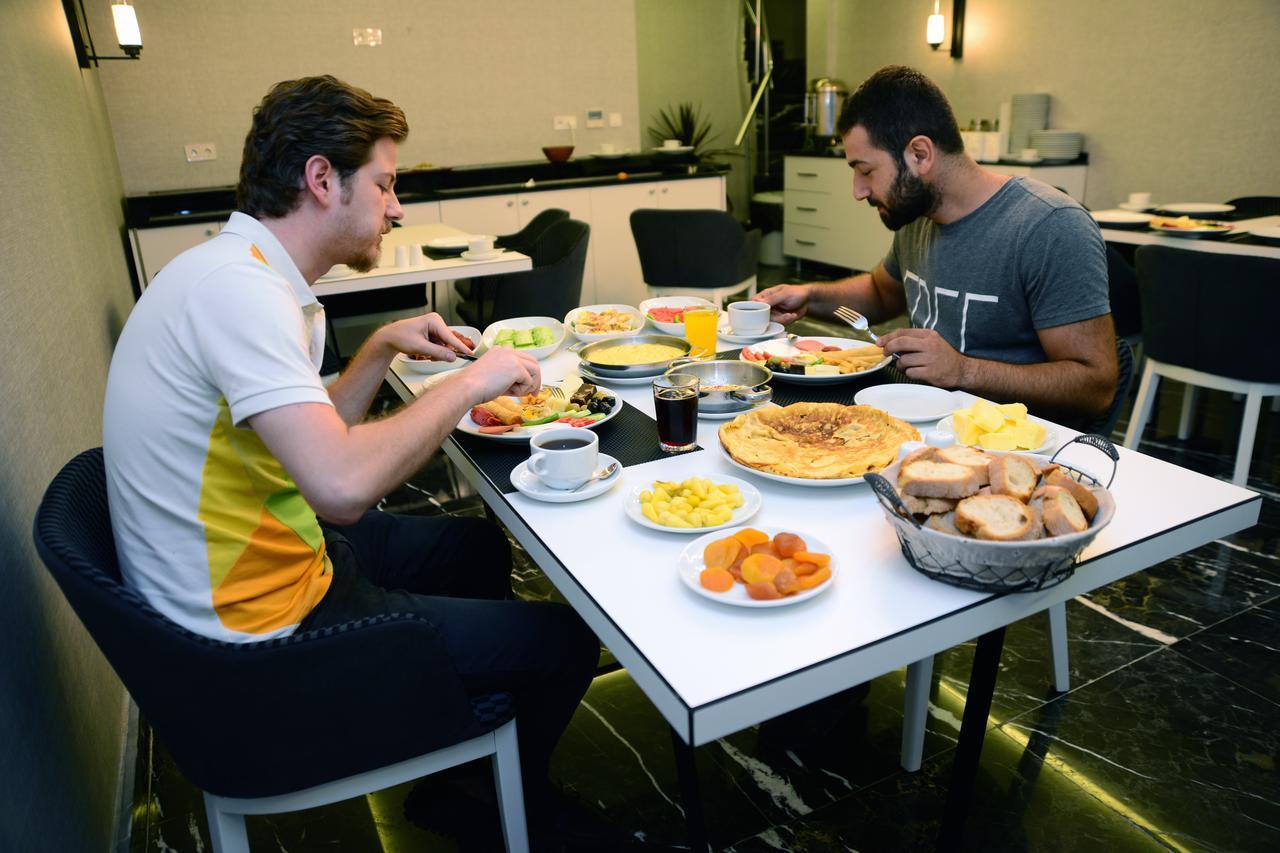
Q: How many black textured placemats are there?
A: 2